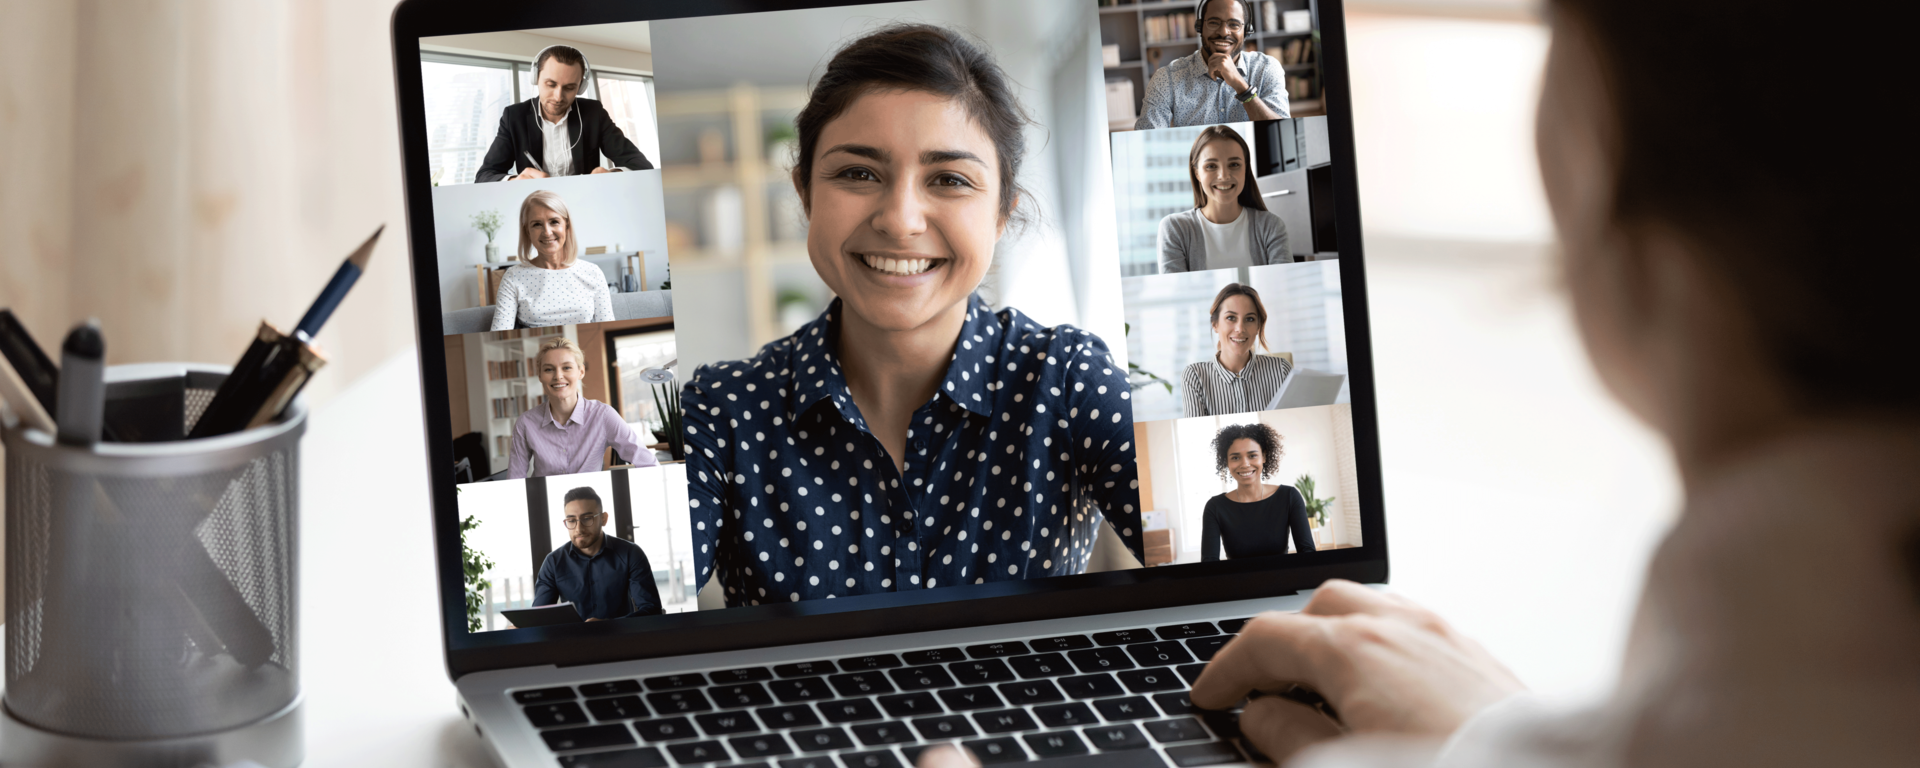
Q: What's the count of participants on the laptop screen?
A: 9